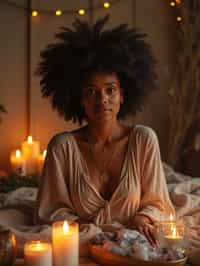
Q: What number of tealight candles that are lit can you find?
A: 1